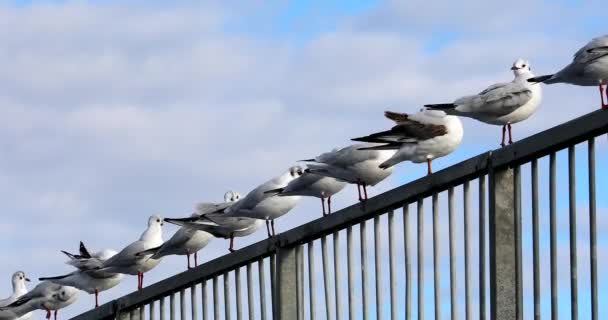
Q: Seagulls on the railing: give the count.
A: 12